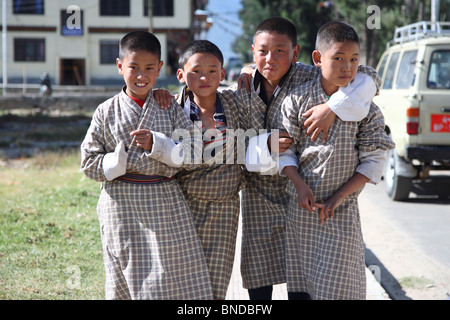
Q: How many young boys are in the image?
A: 4